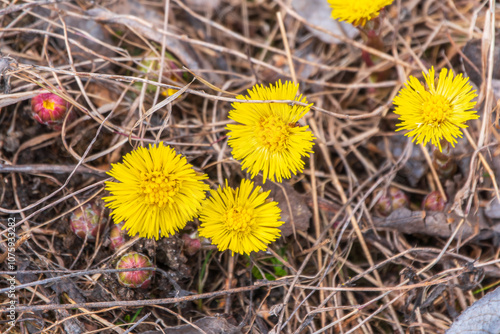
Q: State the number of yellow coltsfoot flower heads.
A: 5